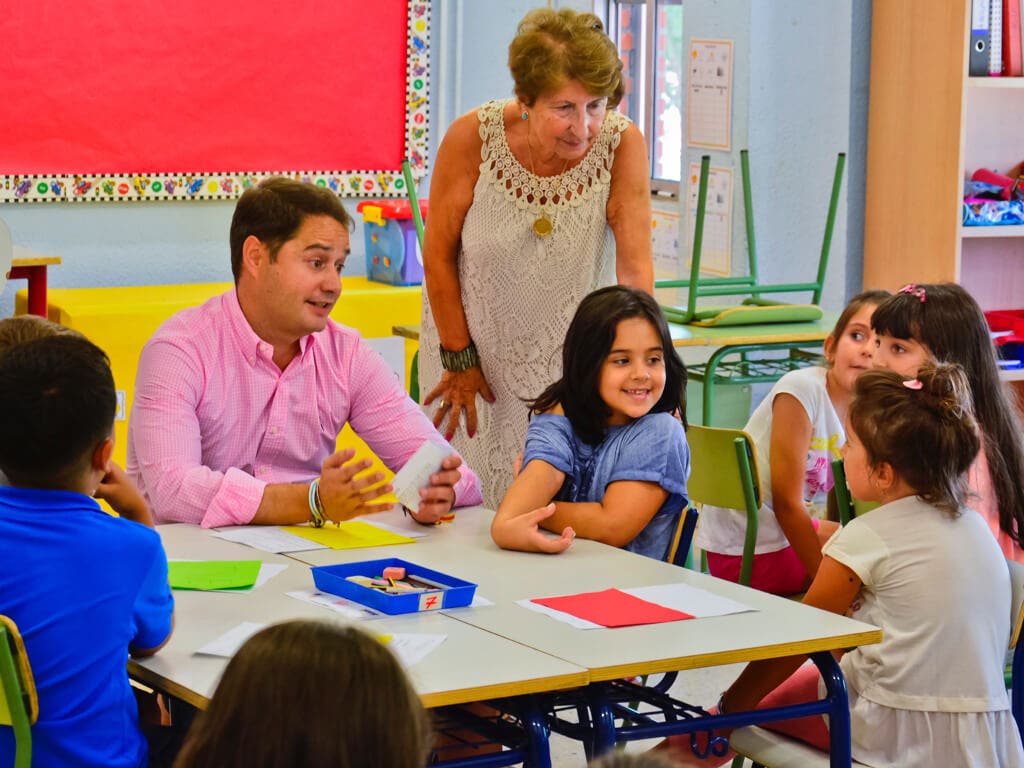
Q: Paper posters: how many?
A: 3